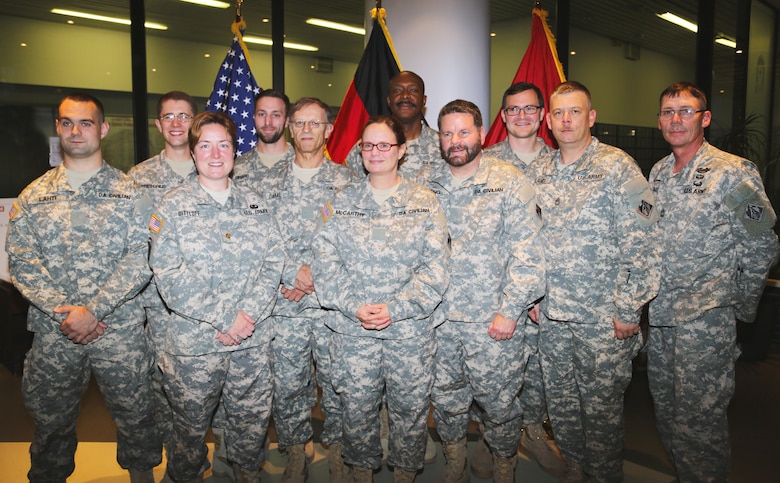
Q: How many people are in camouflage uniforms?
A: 11